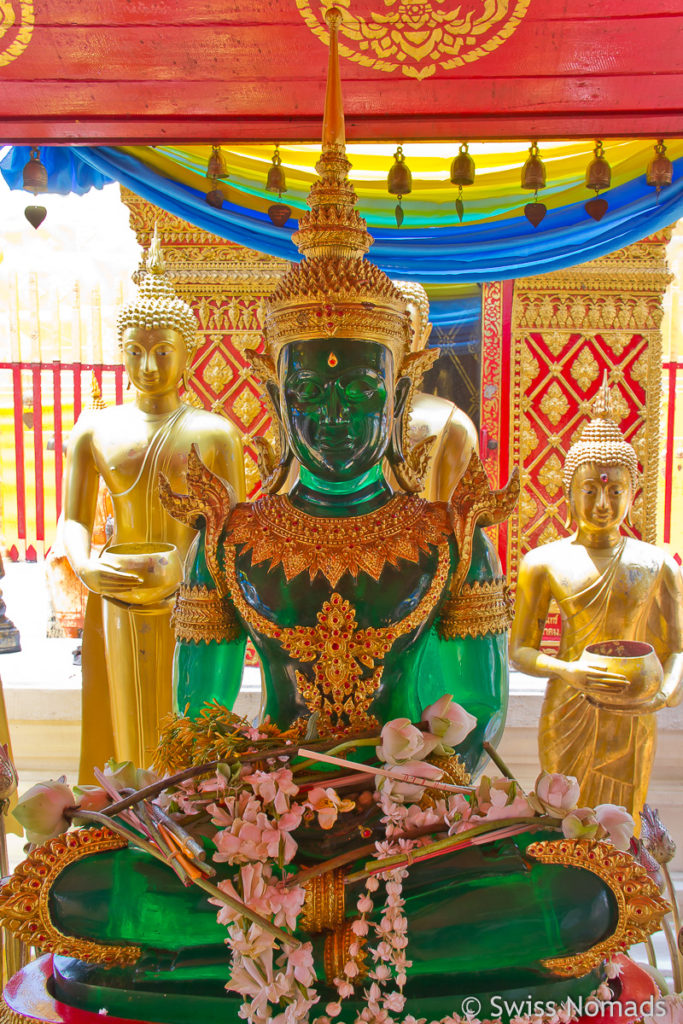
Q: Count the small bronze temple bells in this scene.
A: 8